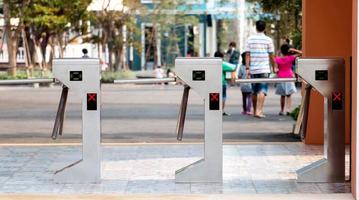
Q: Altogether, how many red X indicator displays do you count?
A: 3